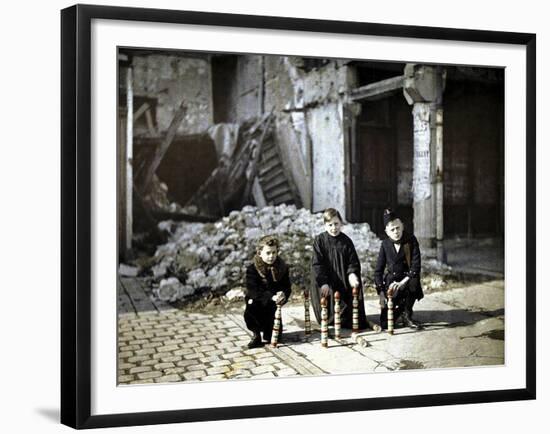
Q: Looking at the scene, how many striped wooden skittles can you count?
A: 6